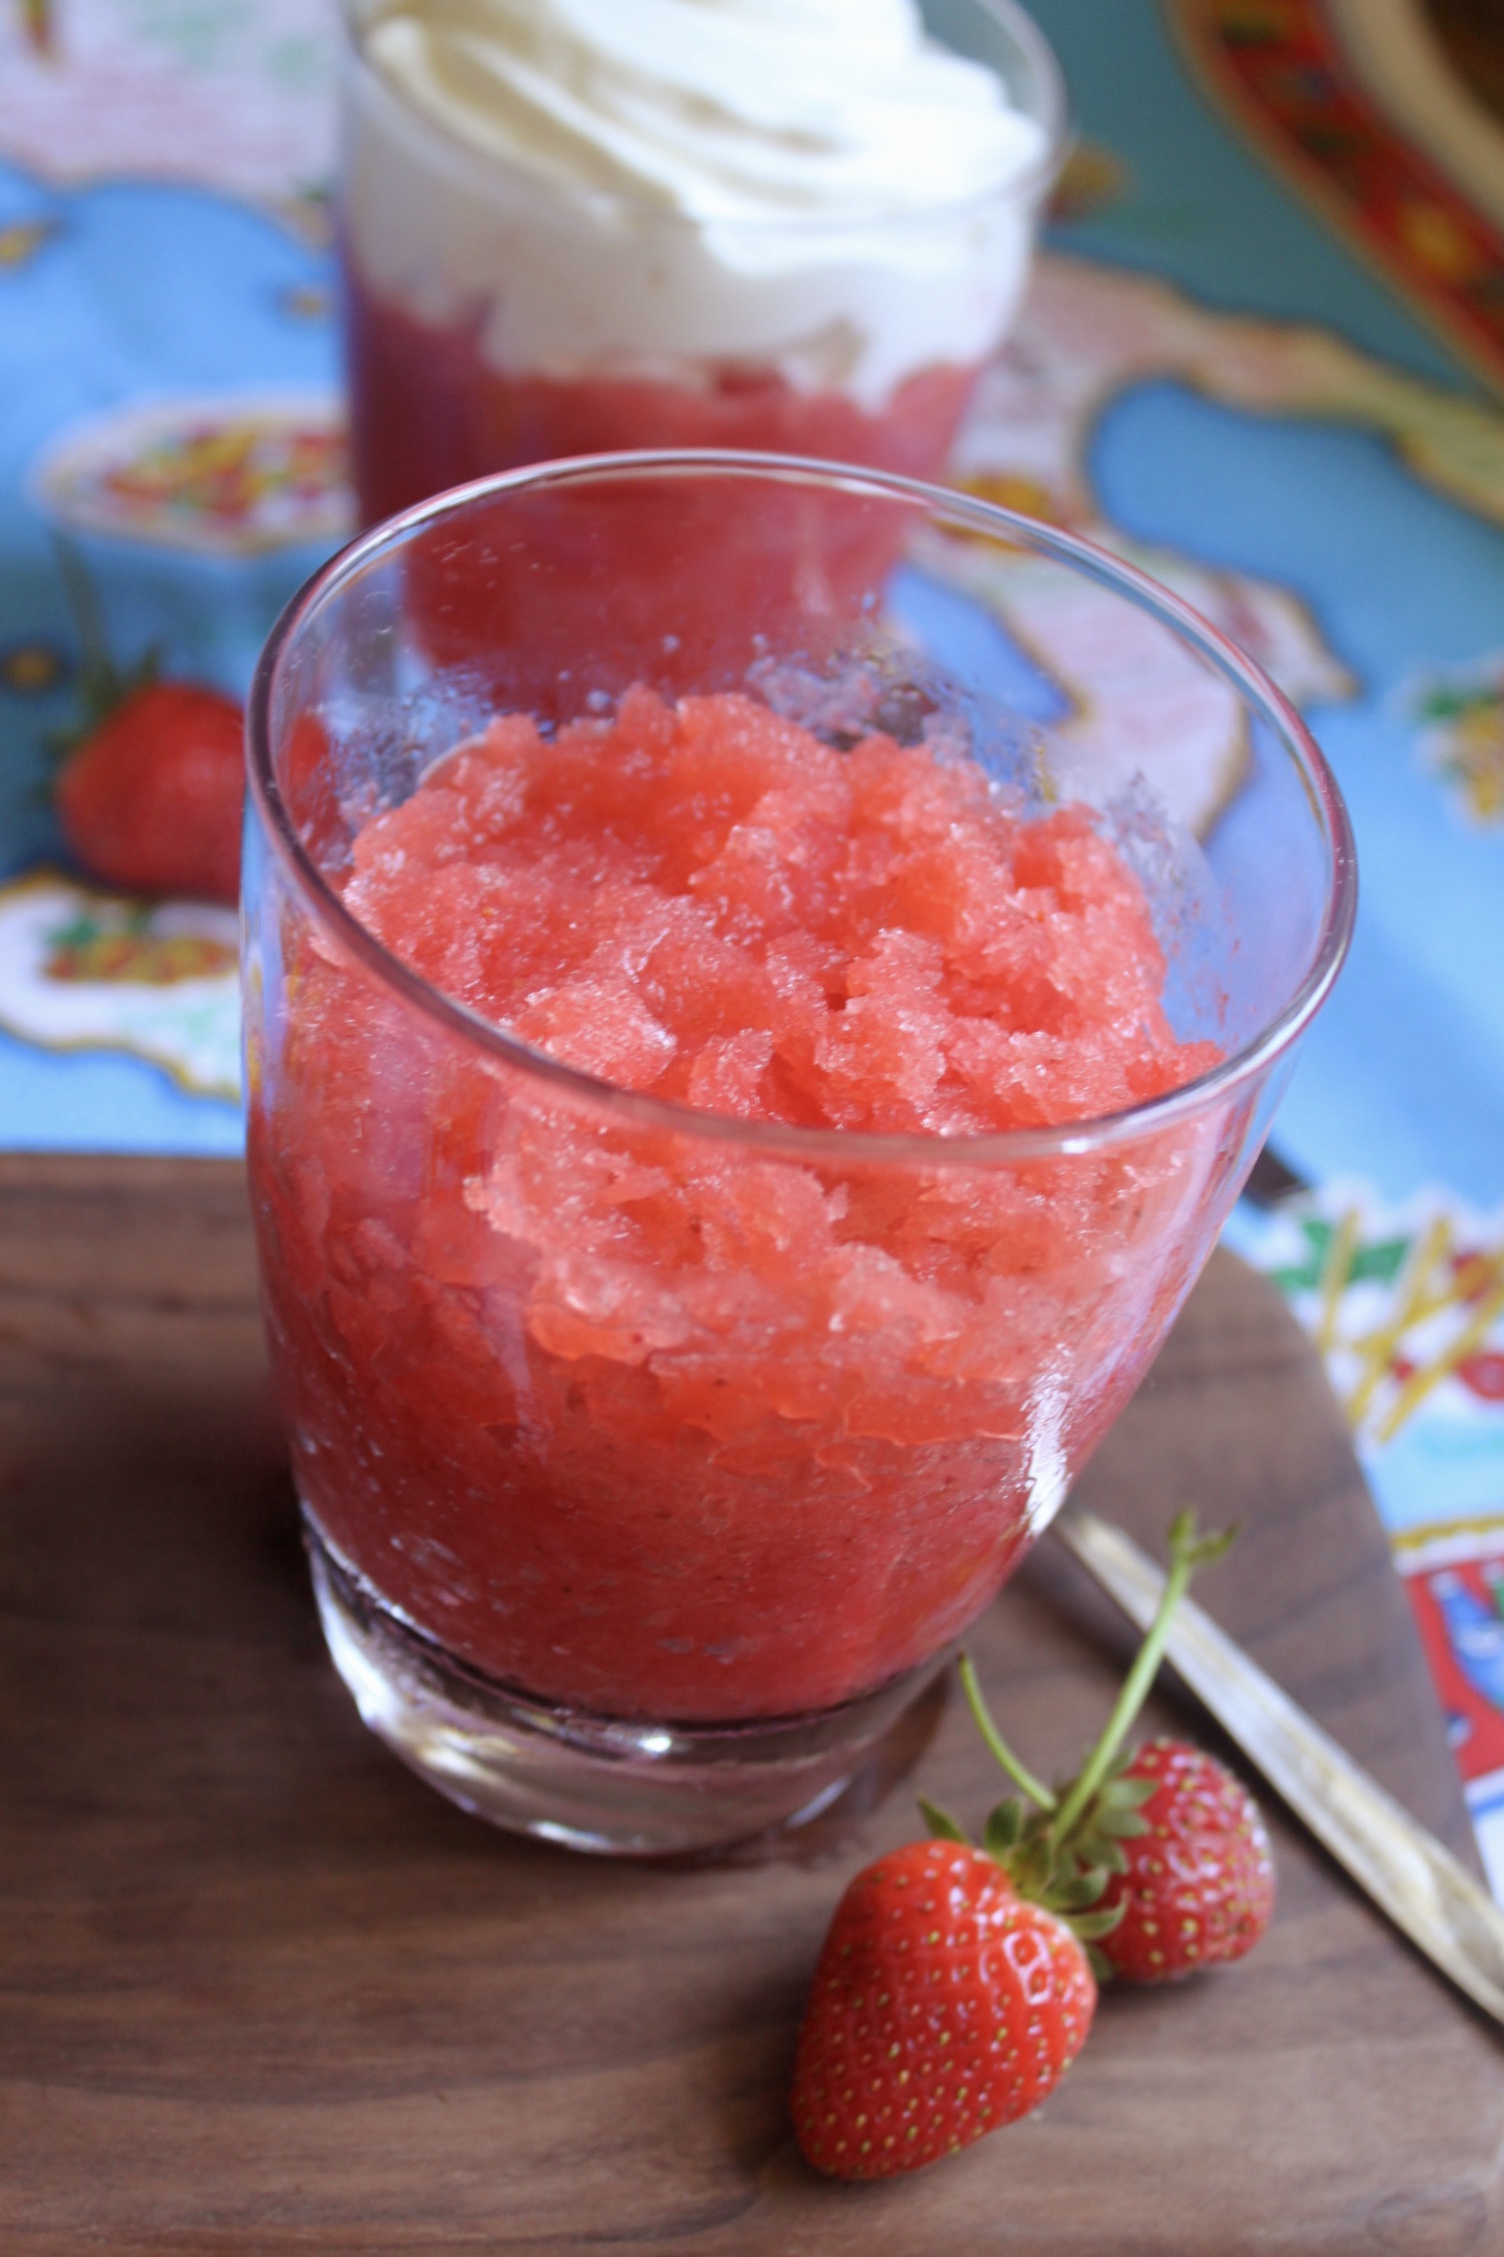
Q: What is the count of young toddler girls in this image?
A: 0